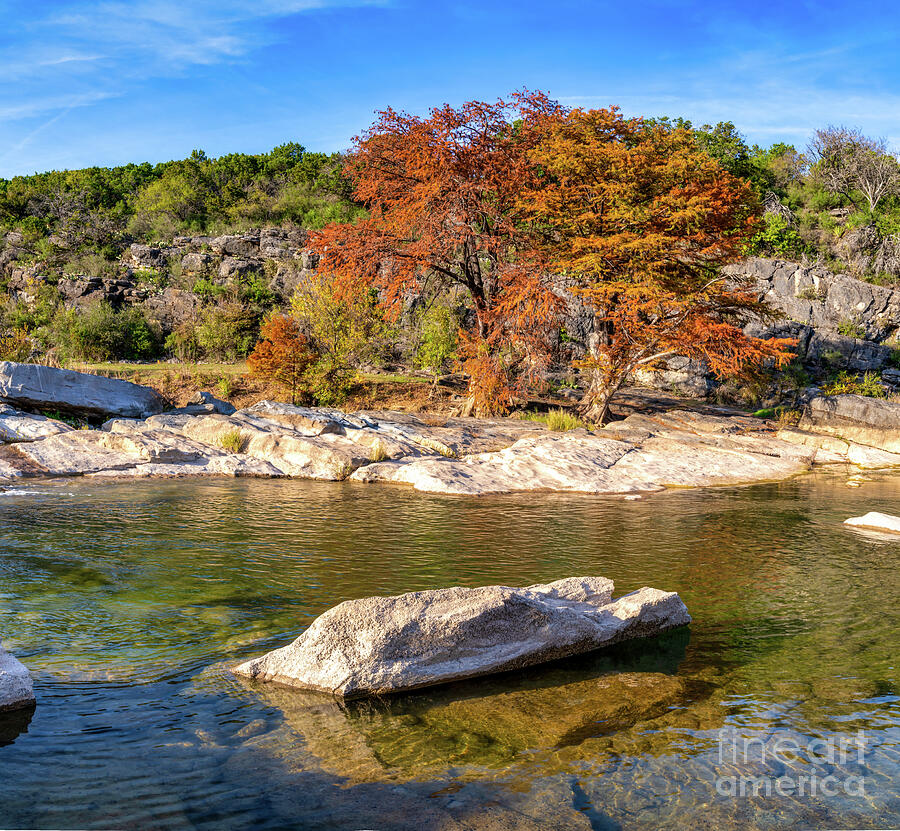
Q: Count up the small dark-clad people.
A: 0